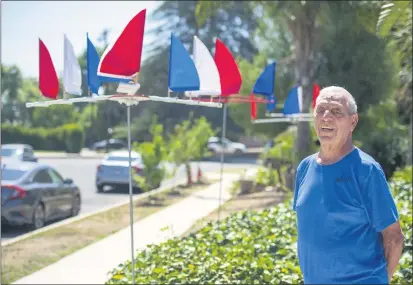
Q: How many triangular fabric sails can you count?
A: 11